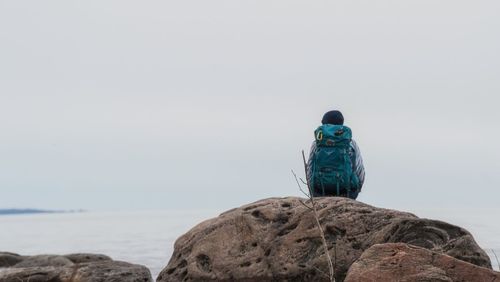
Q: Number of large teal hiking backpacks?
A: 1